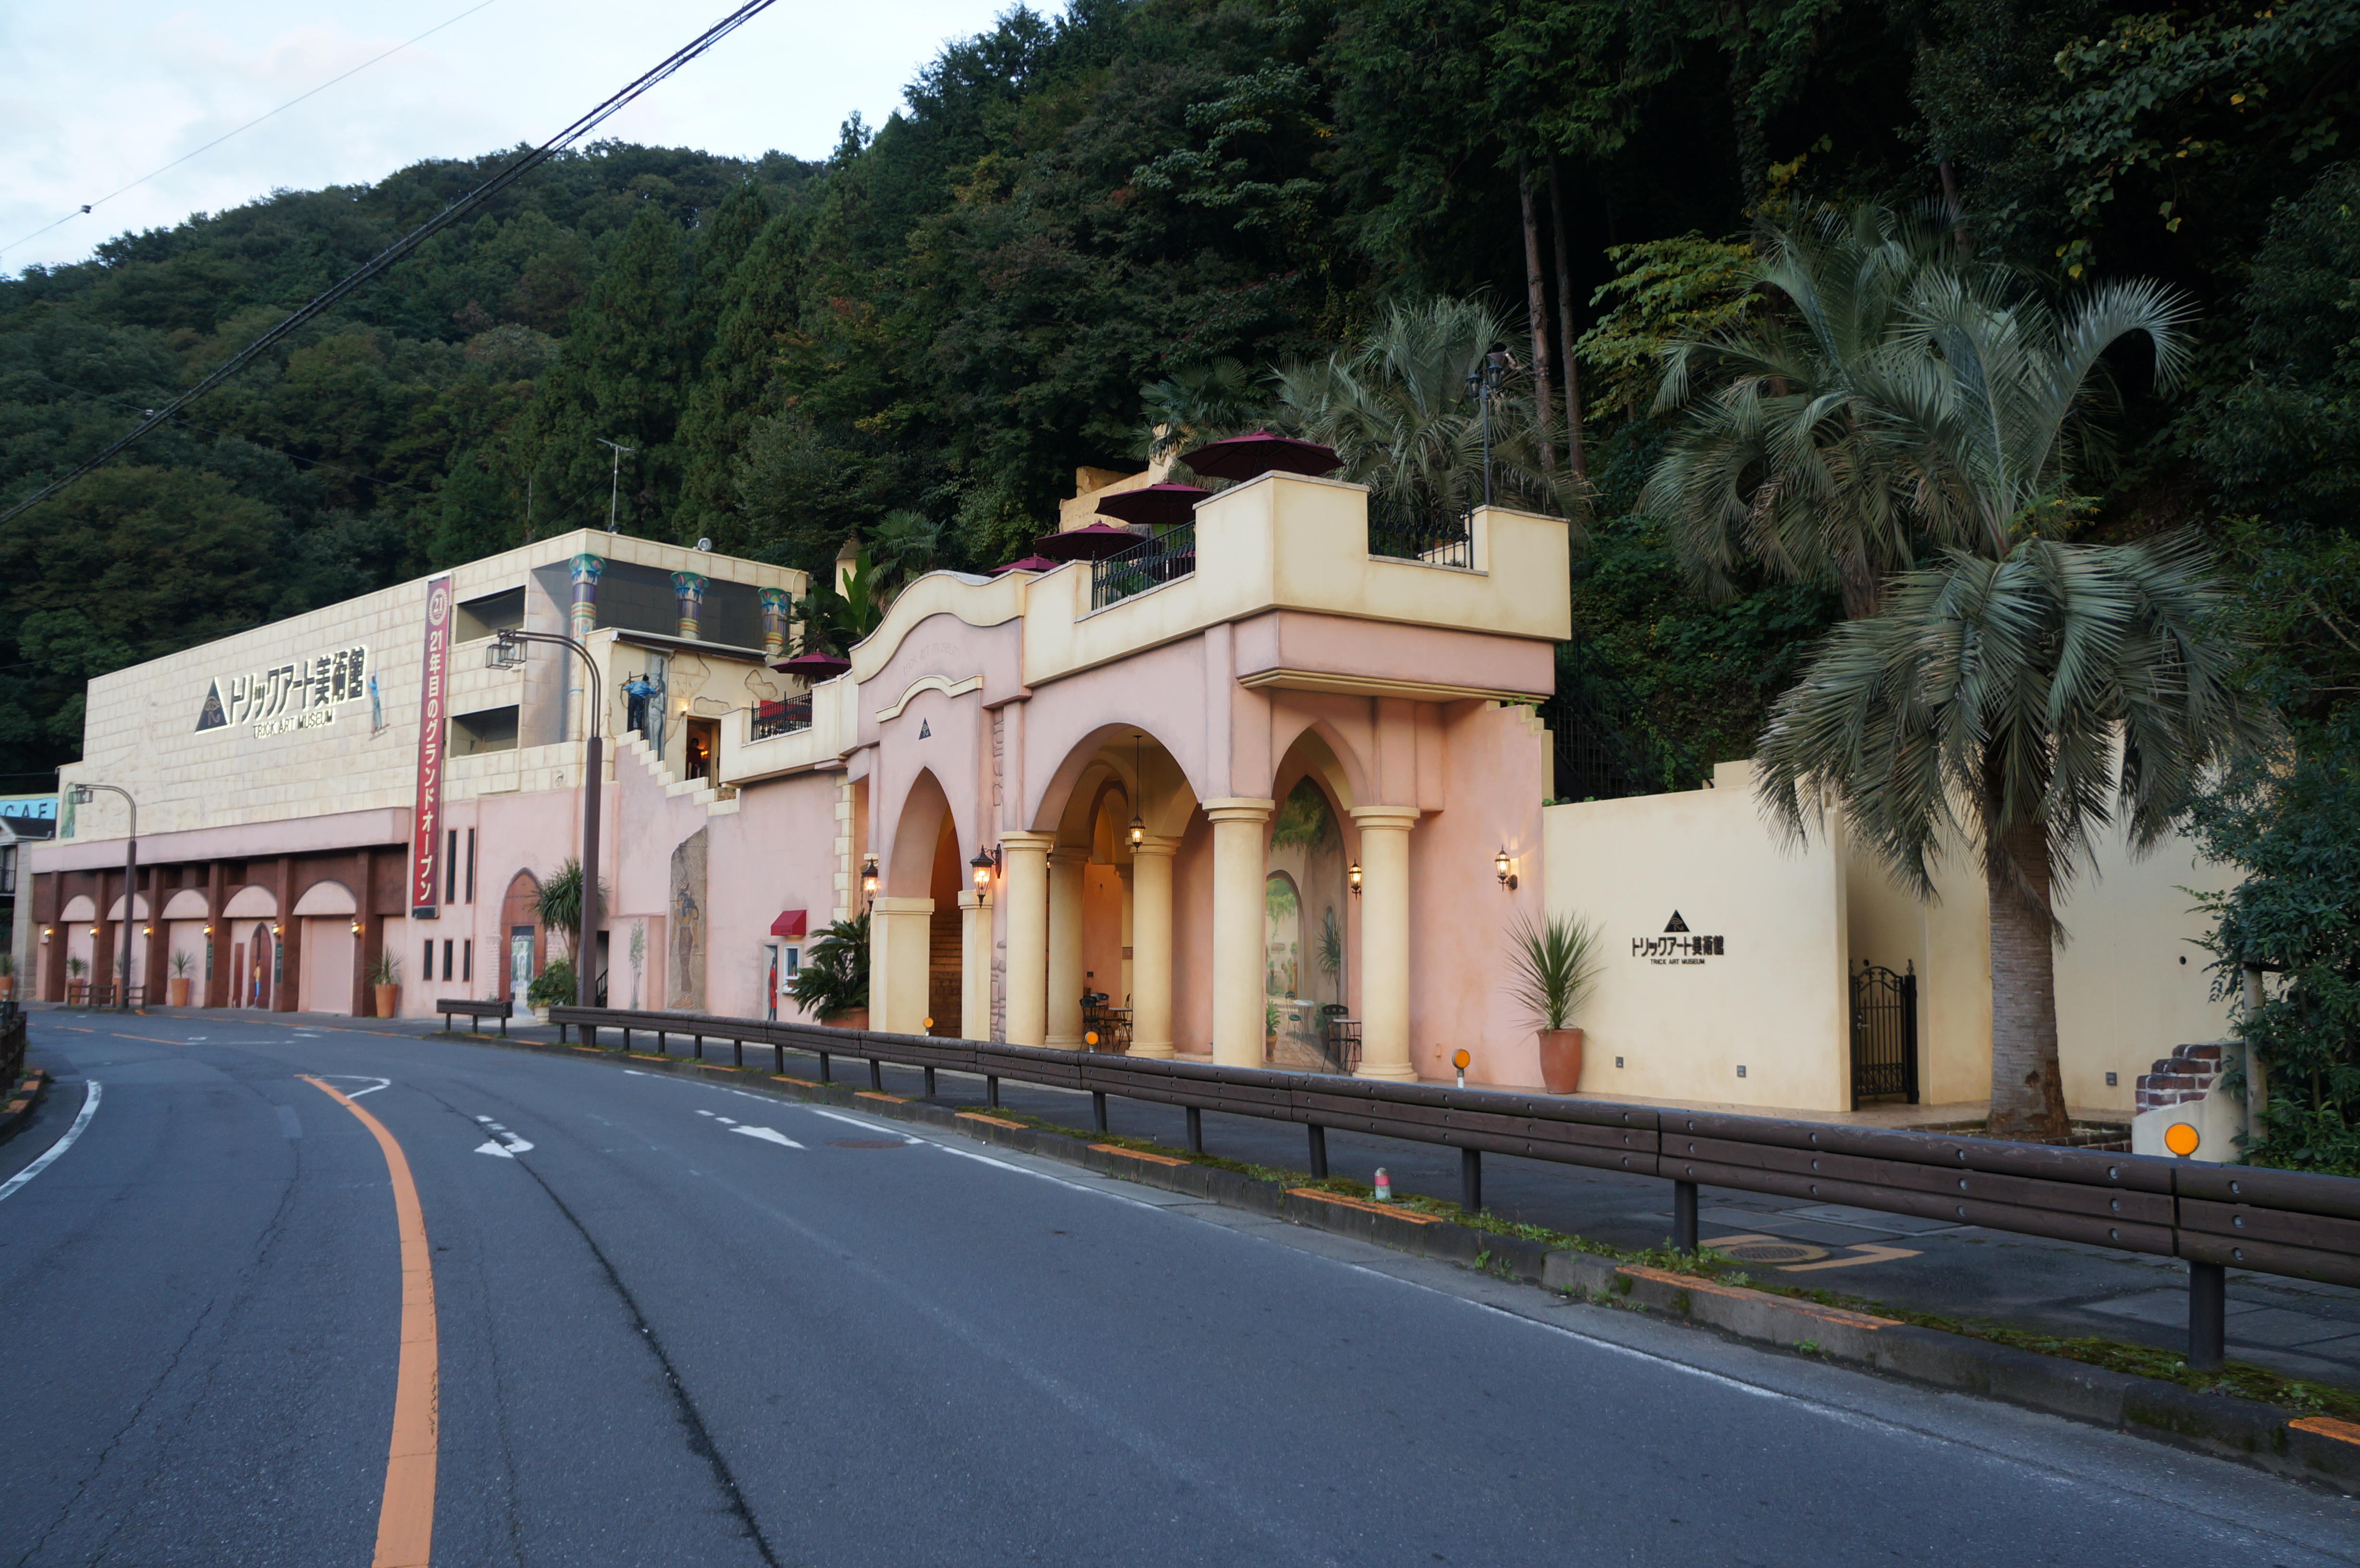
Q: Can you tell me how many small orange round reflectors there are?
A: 4